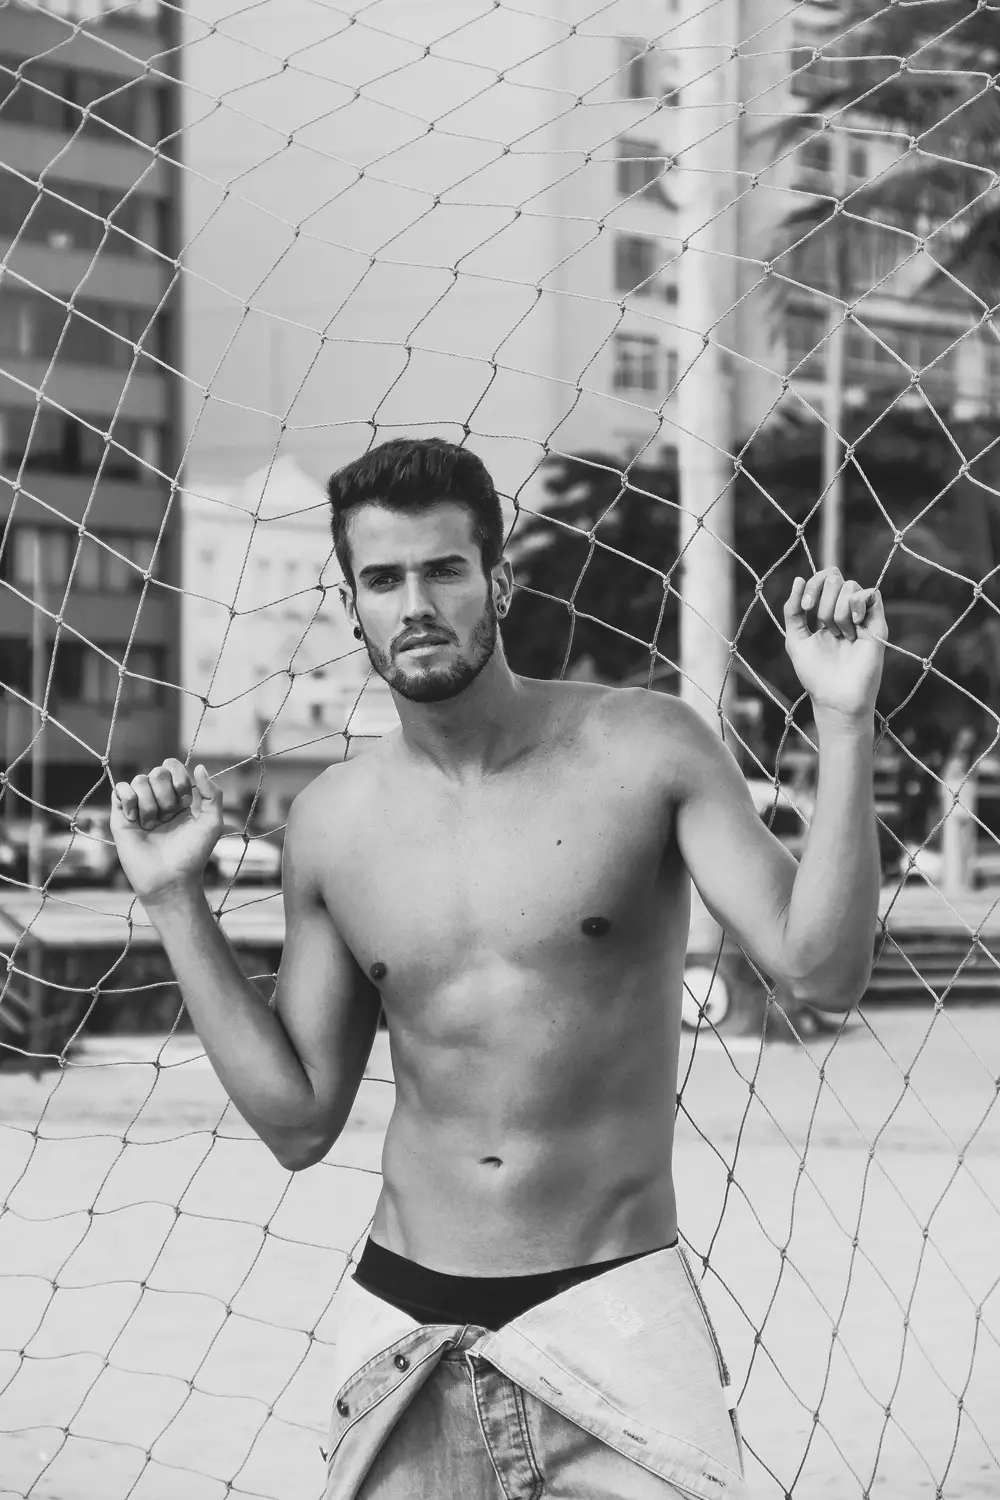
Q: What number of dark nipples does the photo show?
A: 2